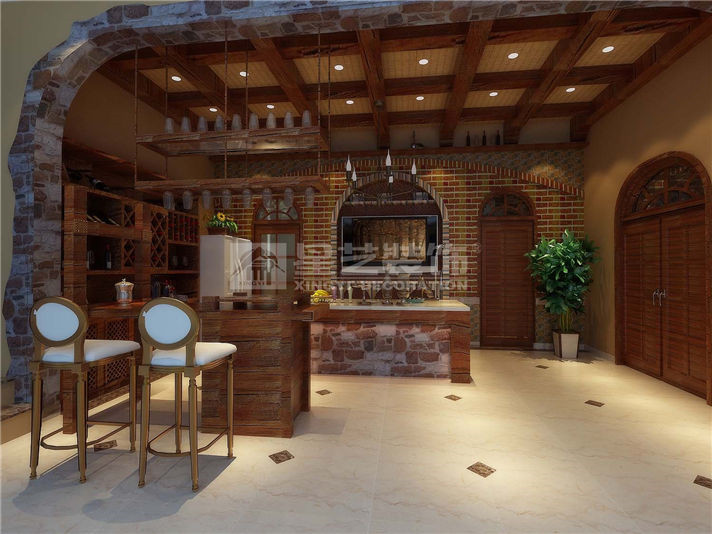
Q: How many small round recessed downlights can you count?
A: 12